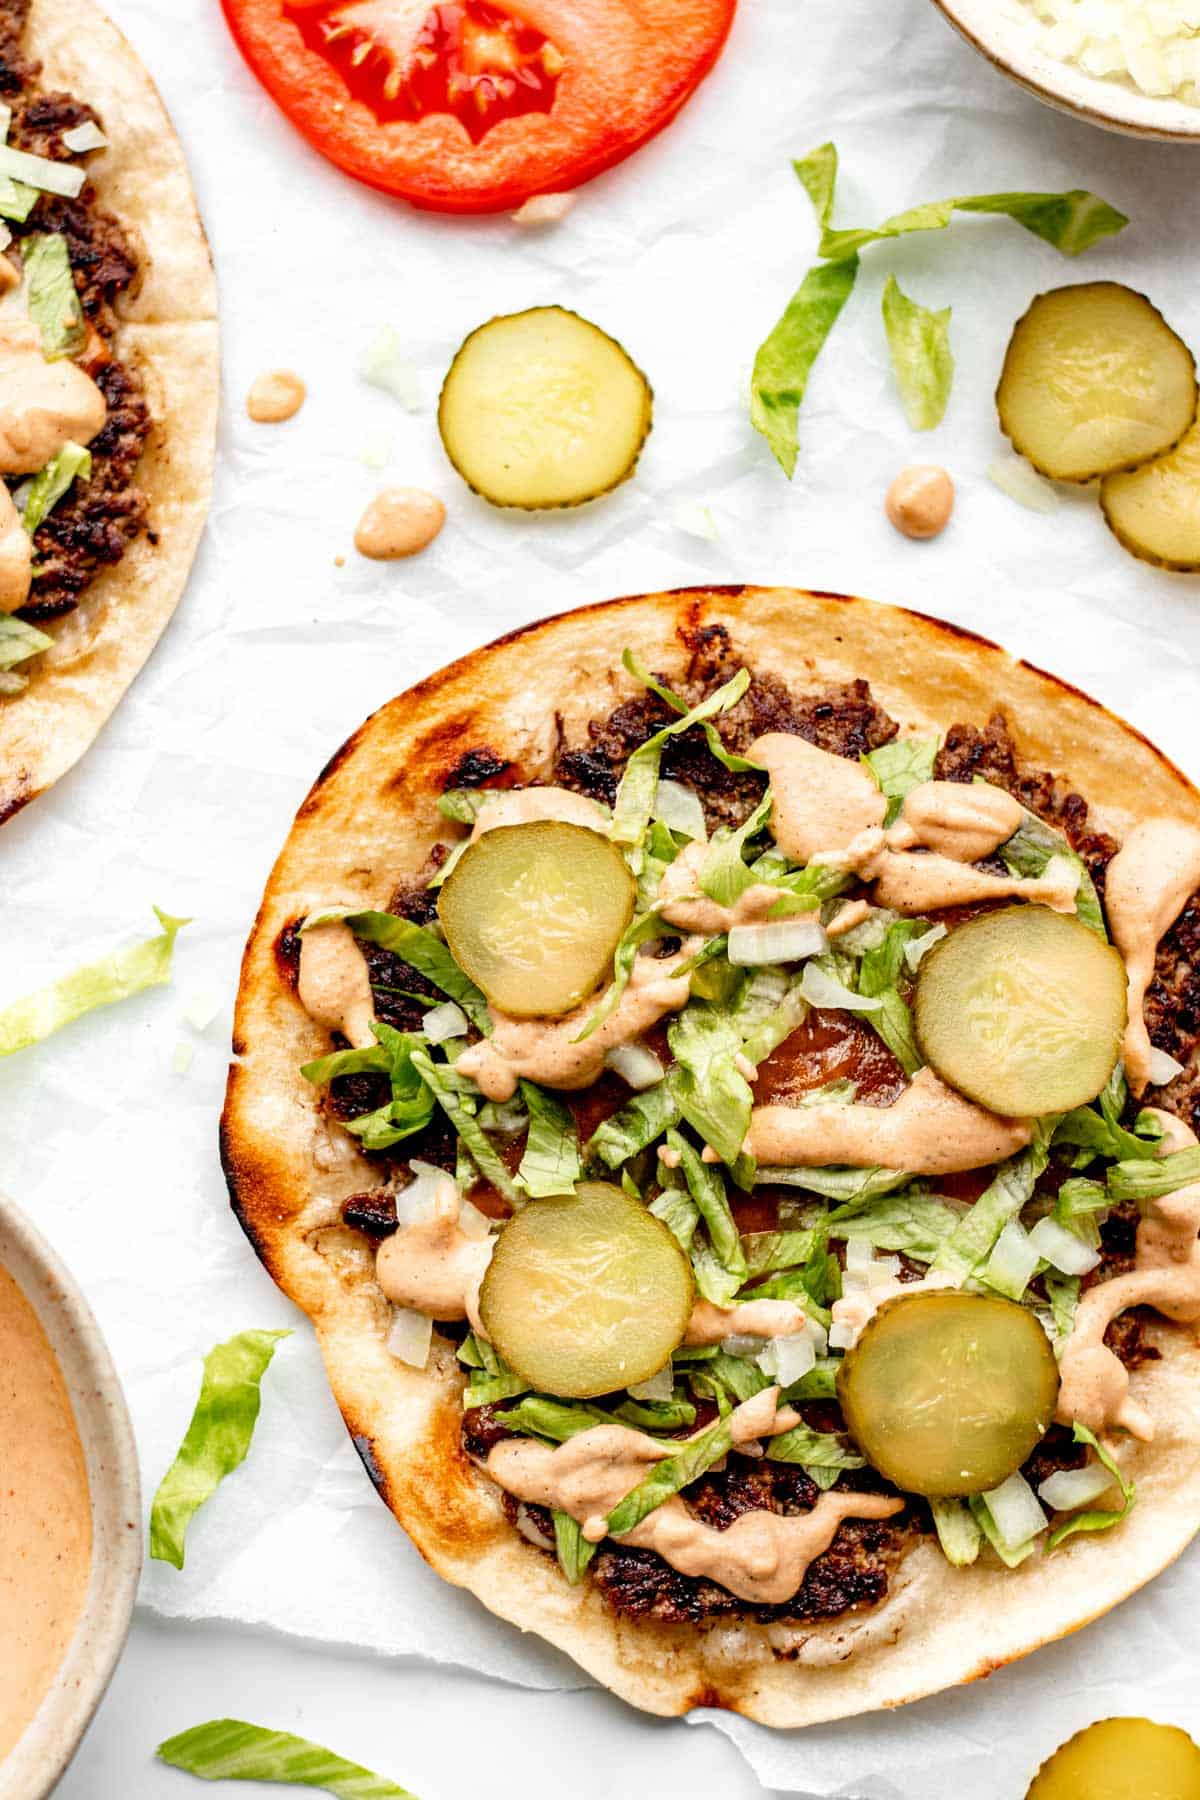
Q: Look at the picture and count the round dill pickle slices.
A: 8